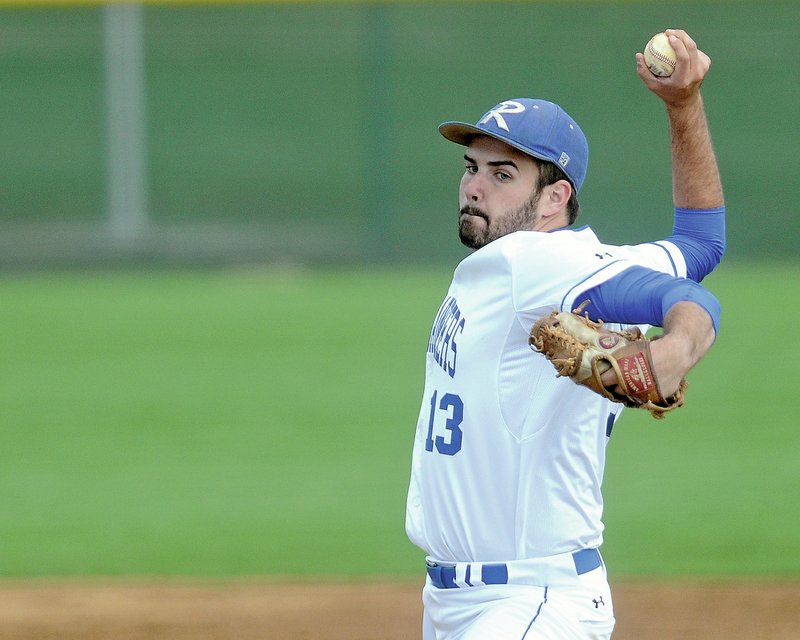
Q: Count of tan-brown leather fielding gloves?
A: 1